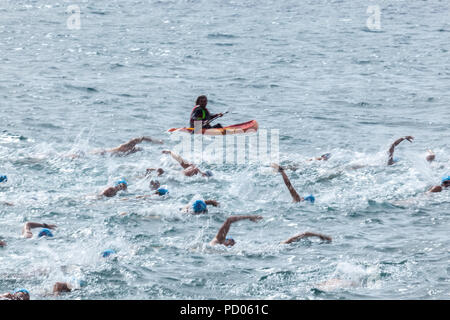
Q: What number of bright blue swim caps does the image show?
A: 9